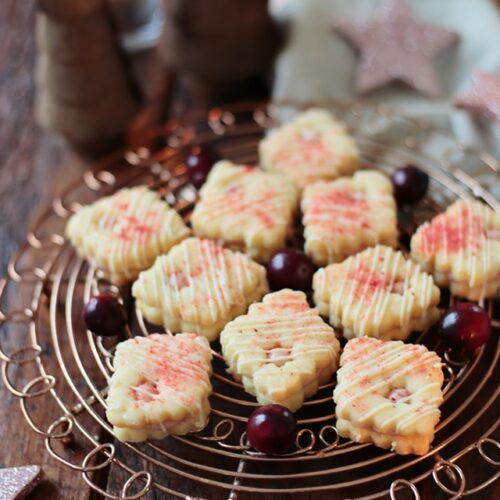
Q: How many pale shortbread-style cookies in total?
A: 10